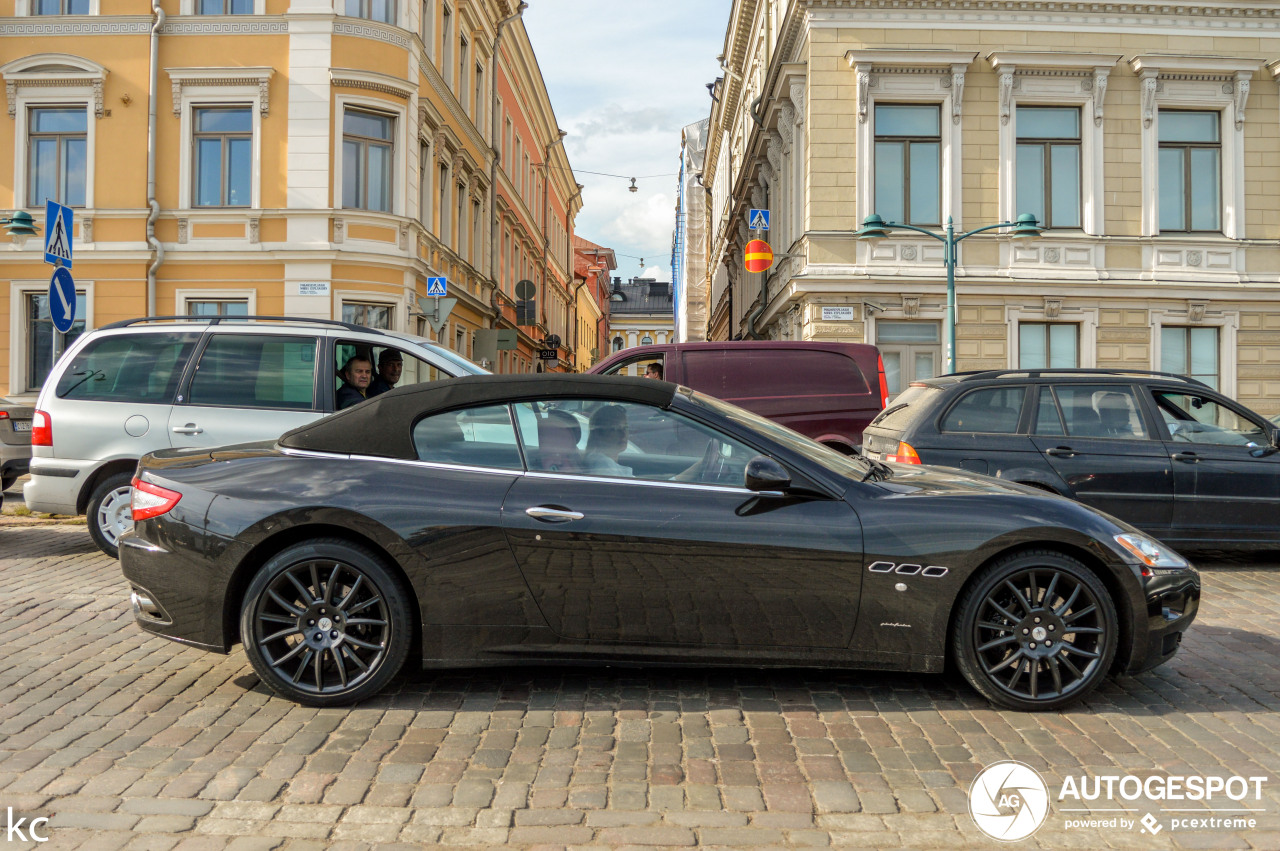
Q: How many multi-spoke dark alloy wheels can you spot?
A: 2